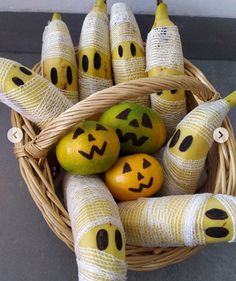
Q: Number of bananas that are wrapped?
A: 8